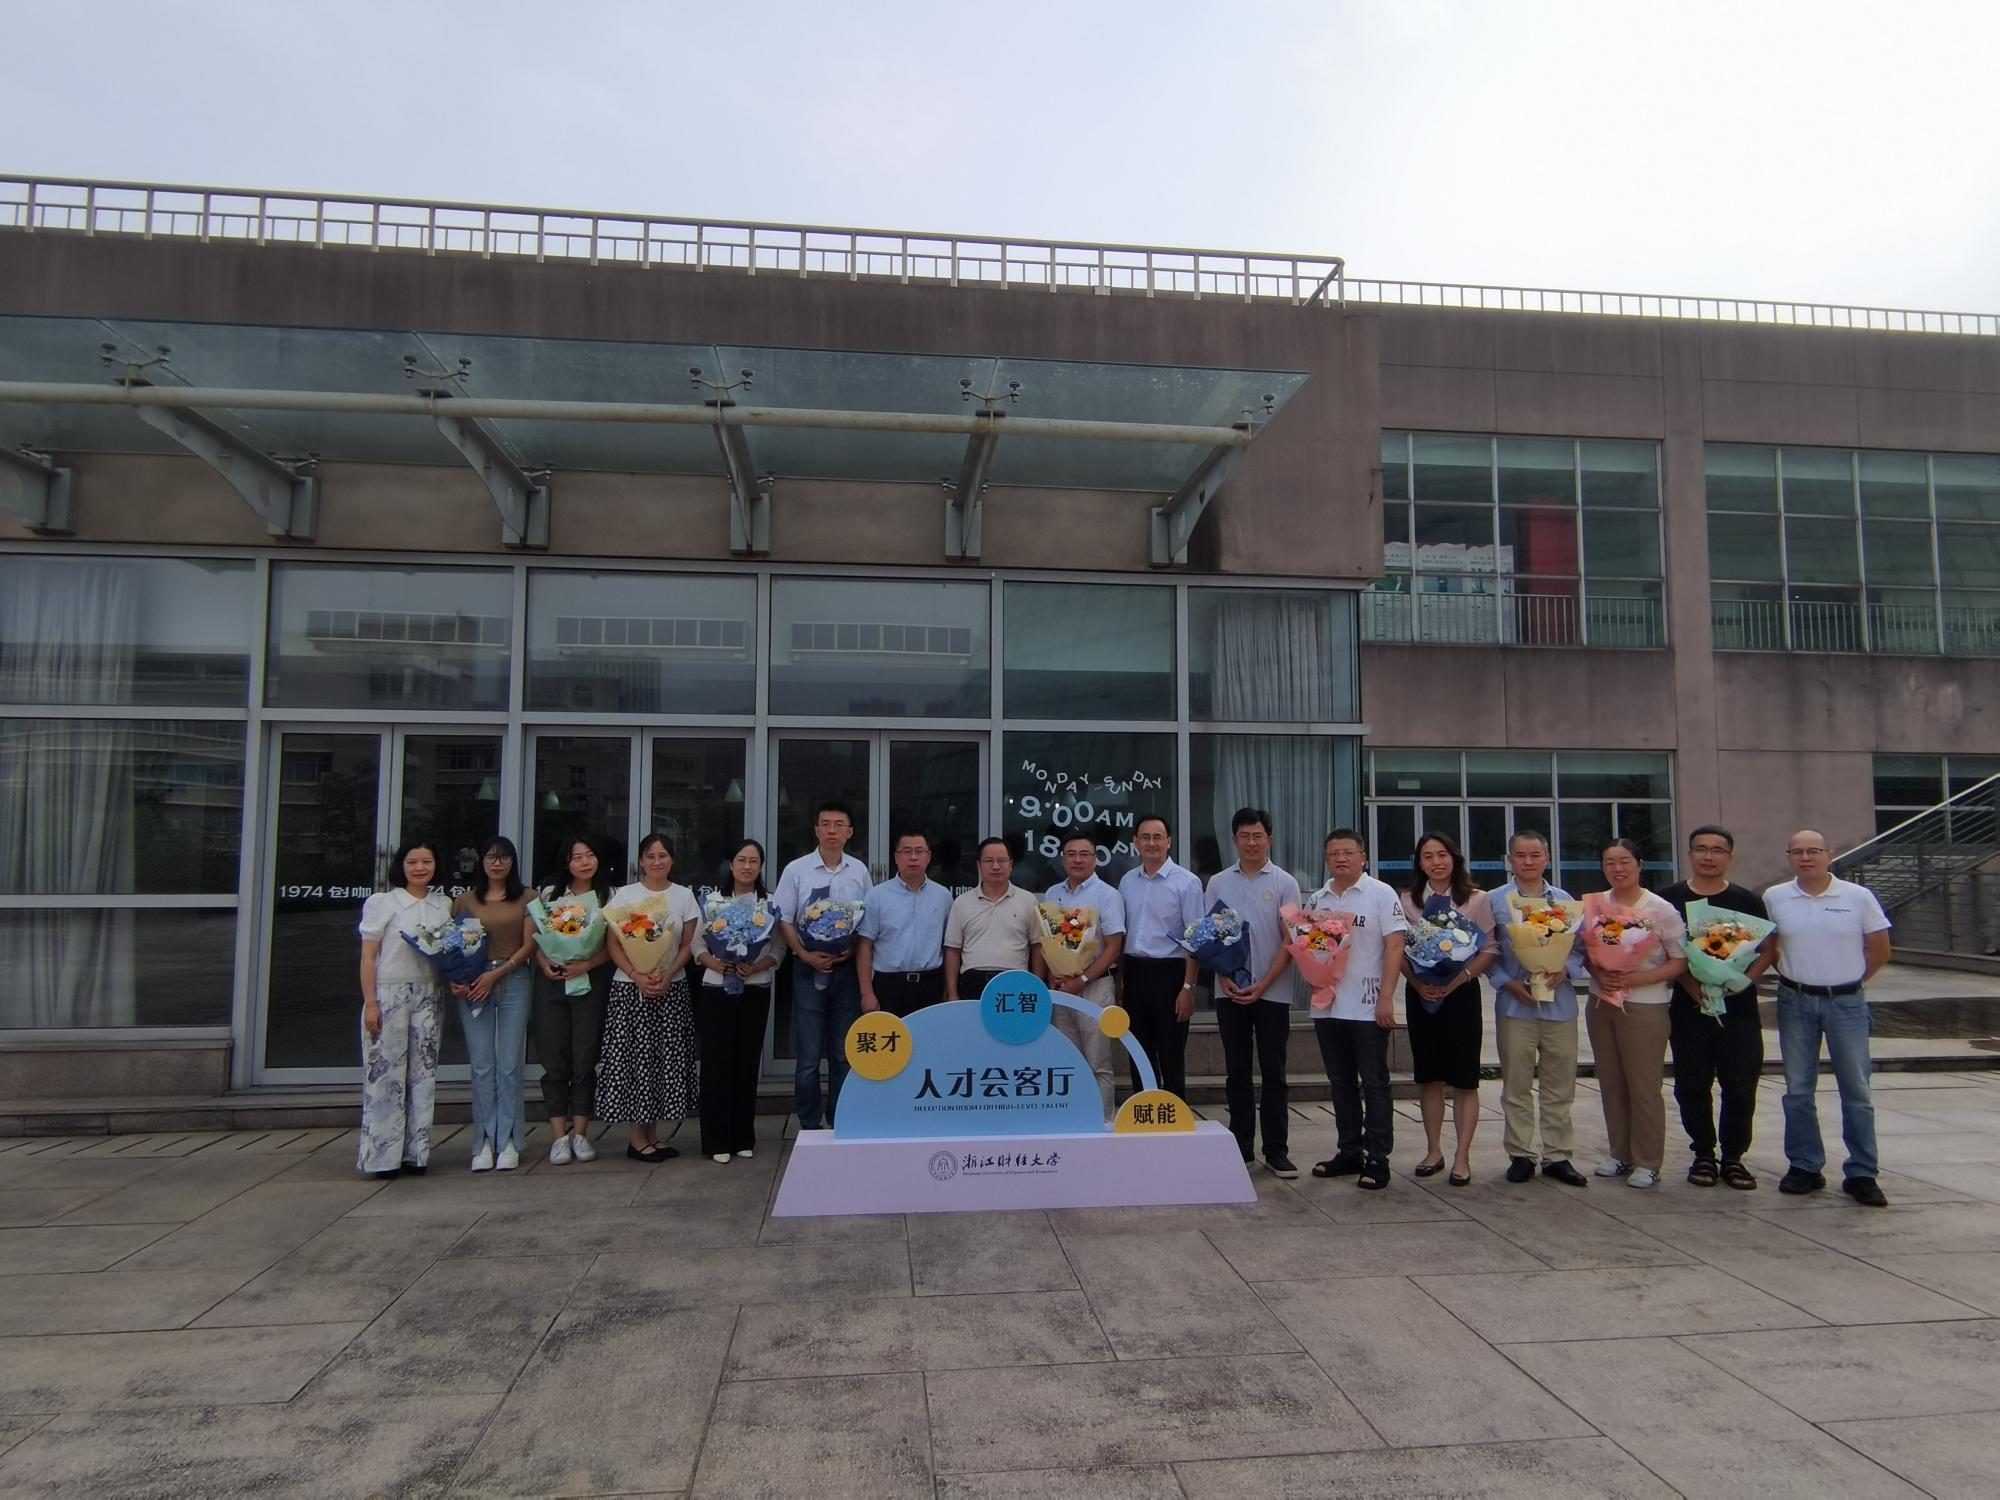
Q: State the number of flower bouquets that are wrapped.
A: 12